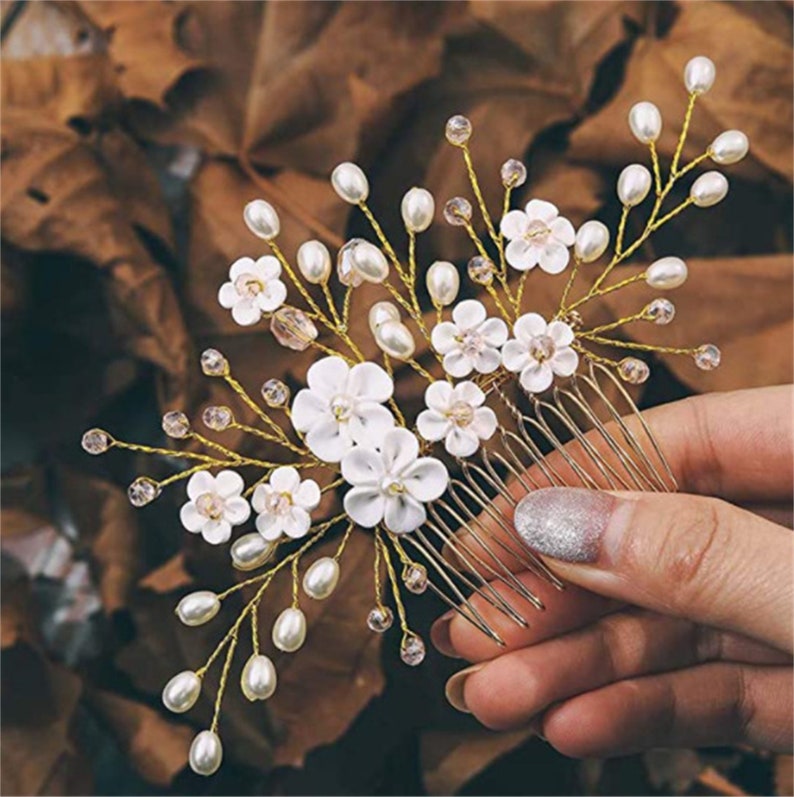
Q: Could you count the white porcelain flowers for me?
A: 9